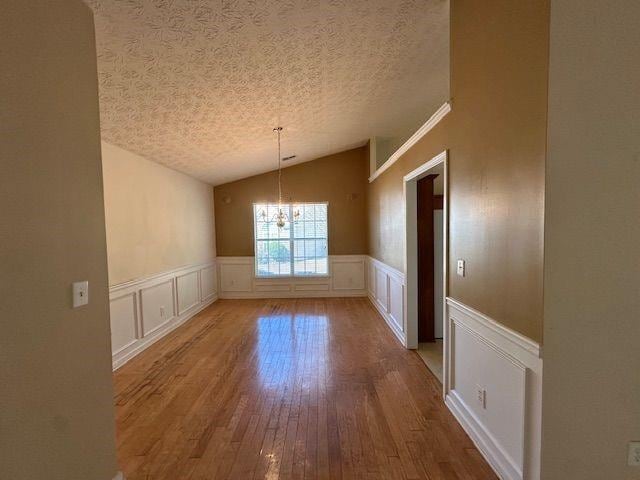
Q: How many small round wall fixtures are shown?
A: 2